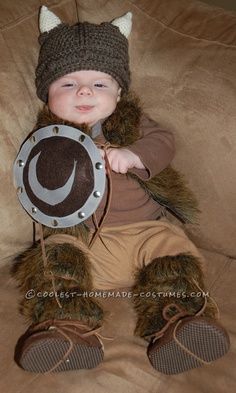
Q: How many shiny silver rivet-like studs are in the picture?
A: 10